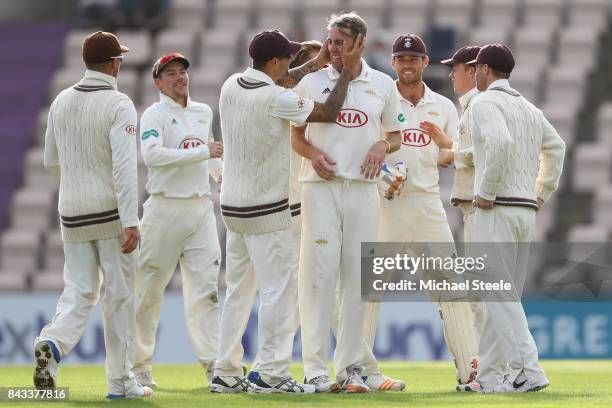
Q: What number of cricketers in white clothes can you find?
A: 8